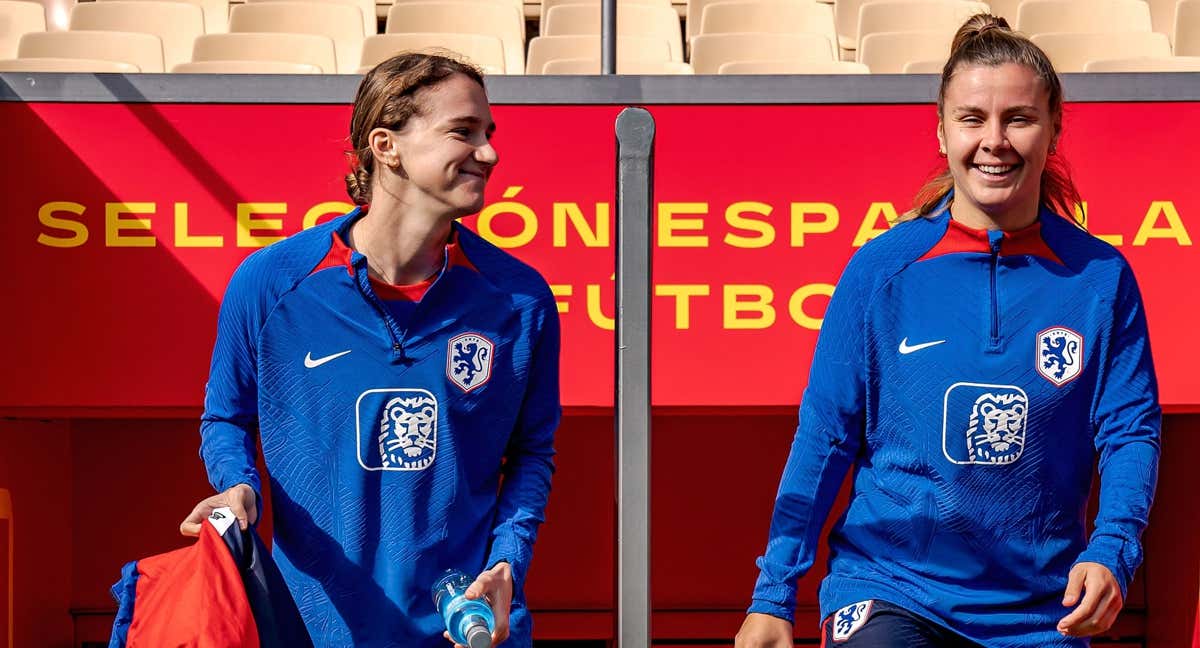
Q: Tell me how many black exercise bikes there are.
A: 0